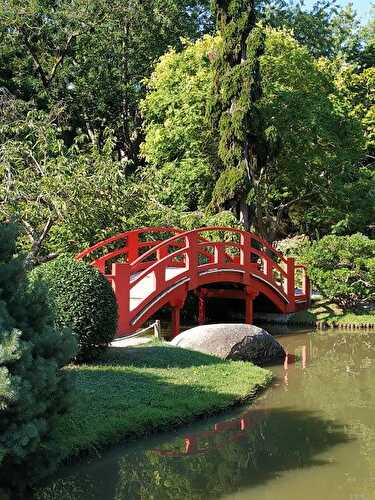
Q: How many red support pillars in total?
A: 3